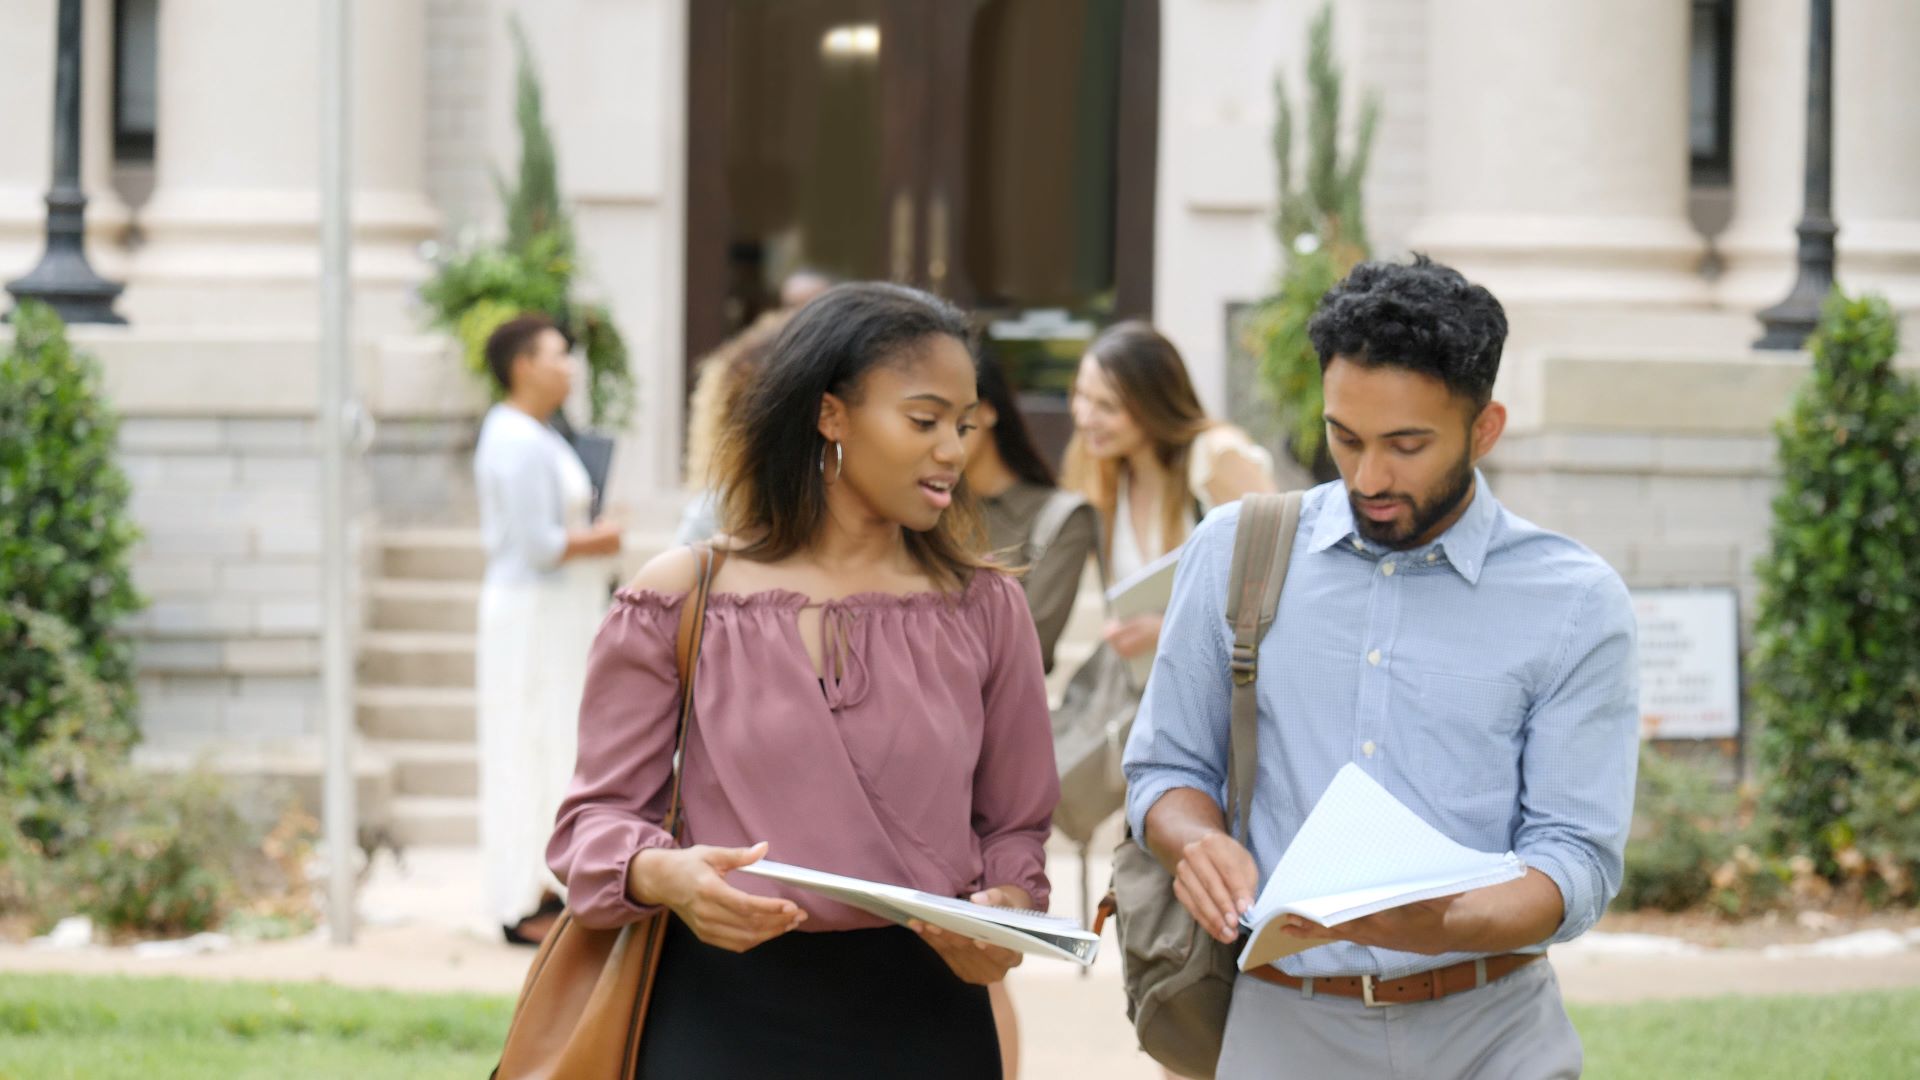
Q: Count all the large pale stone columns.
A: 4